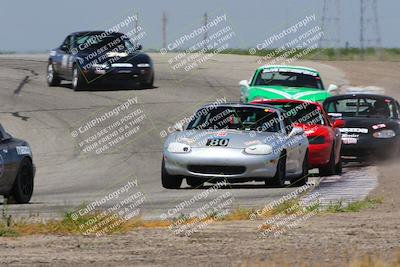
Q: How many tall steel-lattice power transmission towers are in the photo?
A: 2